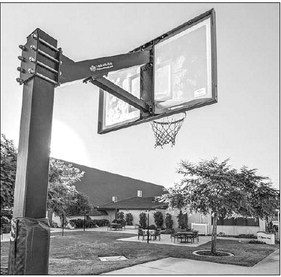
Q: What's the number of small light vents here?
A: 2